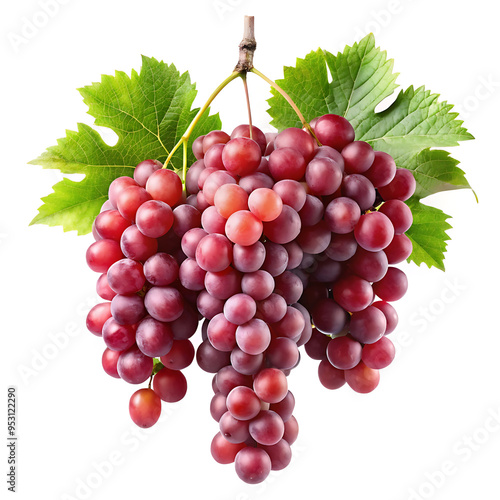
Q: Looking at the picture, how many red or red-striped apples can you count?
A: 0